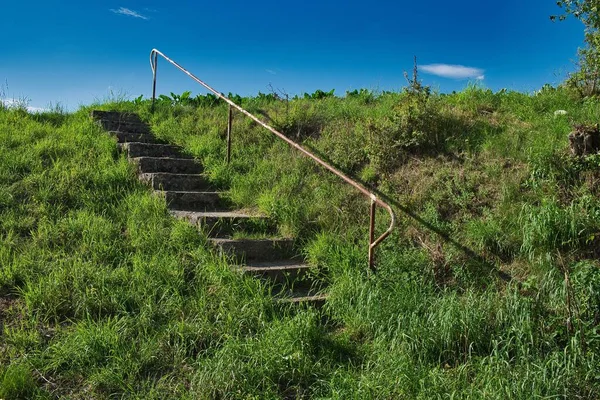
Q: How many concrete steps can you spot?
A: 11